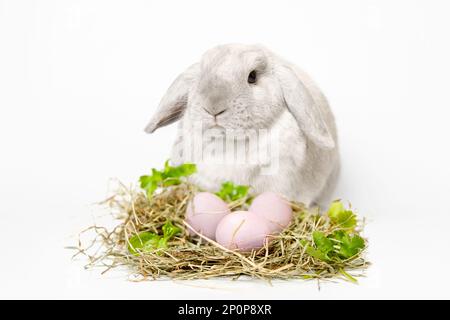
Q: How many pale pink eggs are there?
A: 3